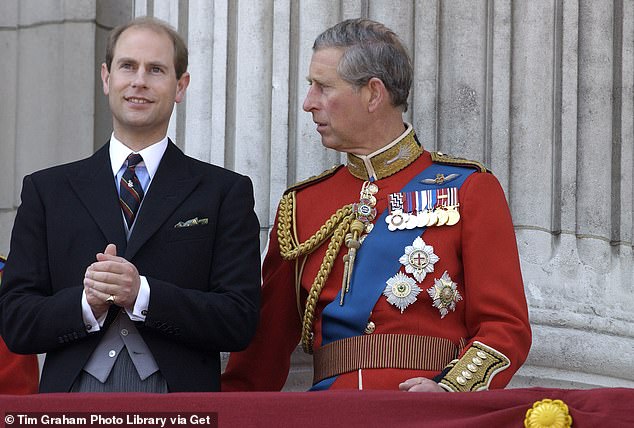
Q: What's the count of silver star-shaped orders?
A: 3